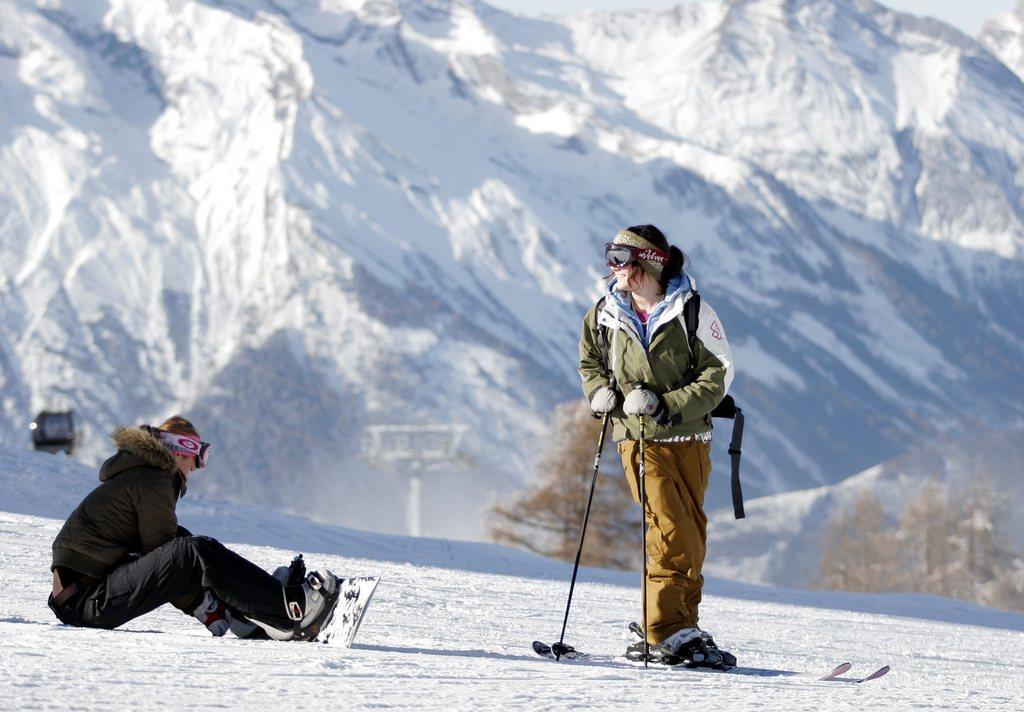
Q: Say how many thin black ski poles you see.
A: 2